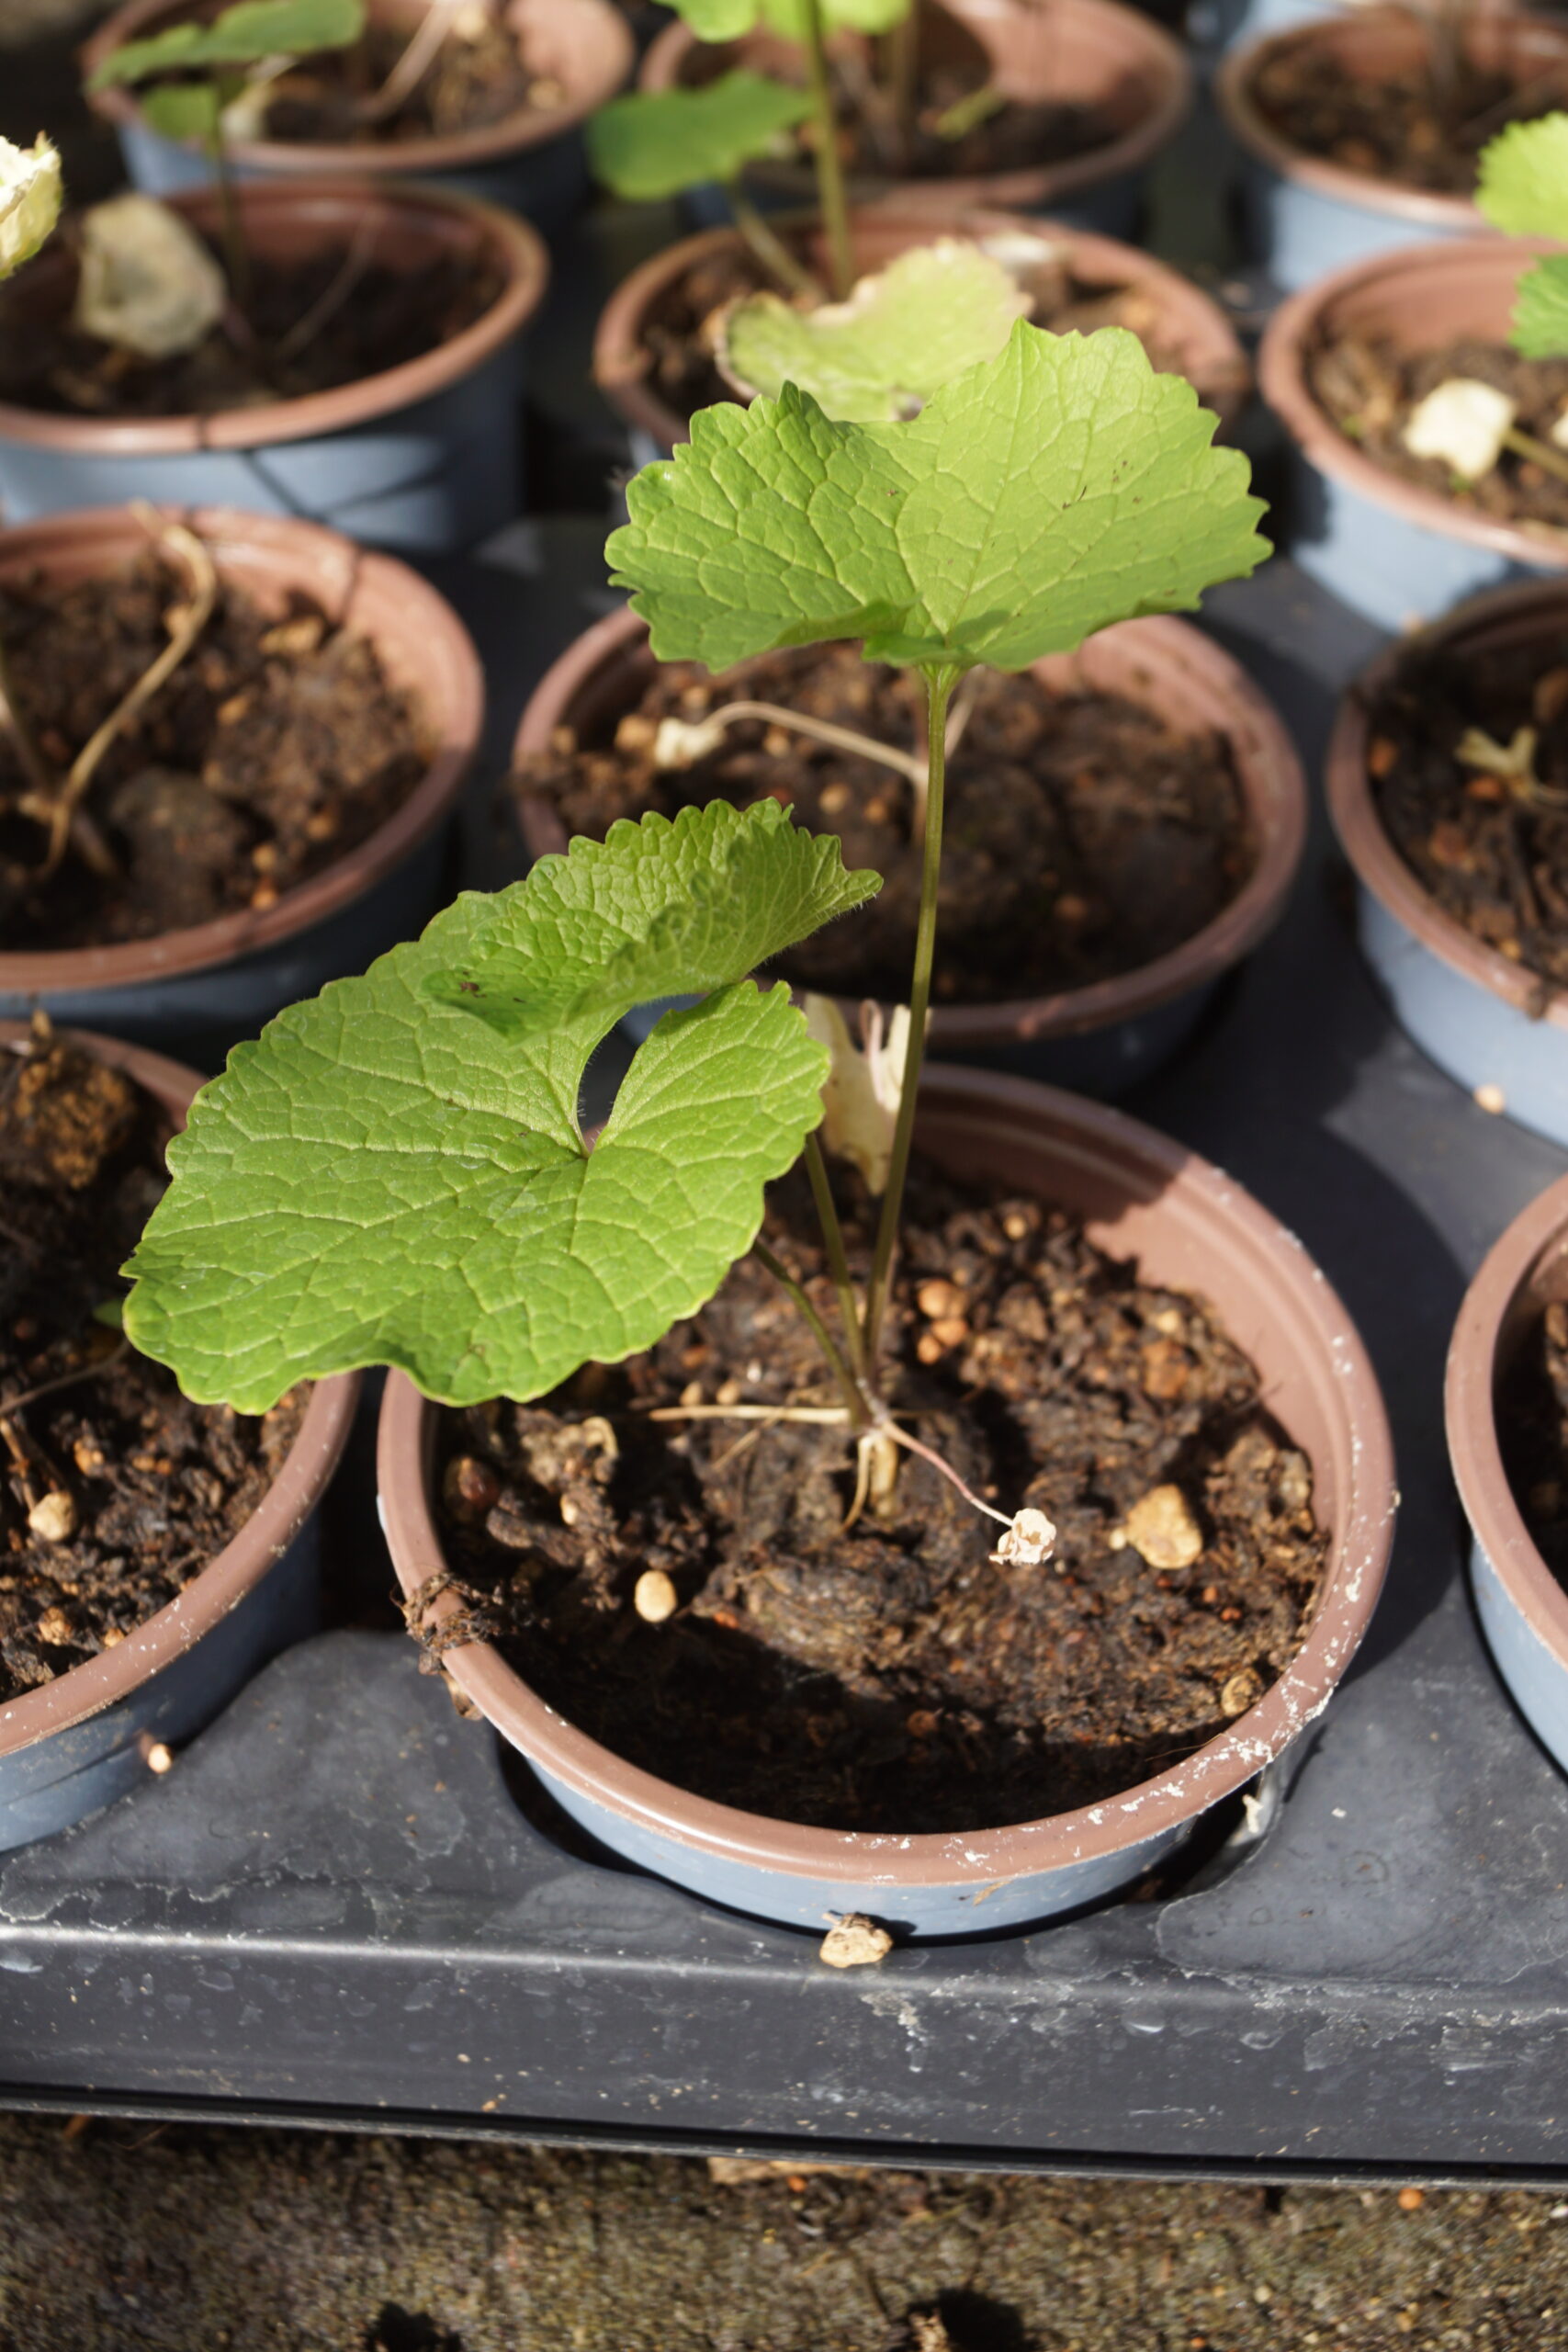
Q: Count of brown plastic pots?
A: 12